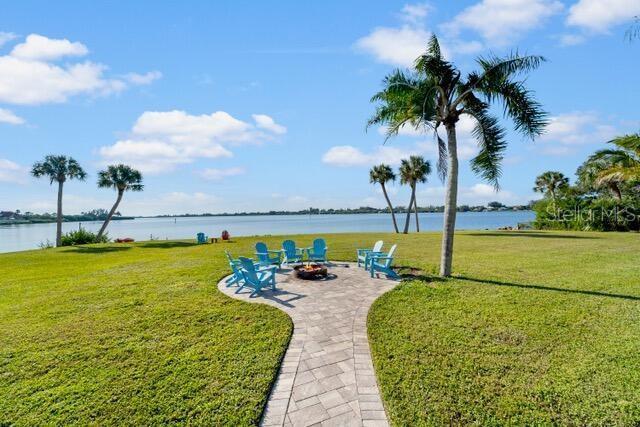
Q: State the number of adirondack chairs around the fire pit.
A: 7